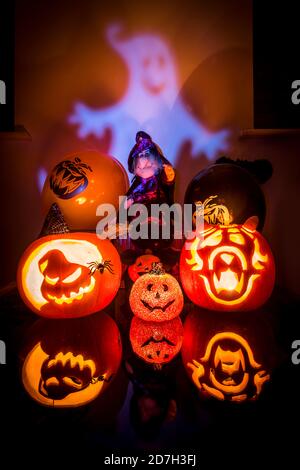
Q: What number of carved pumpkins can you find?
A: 2